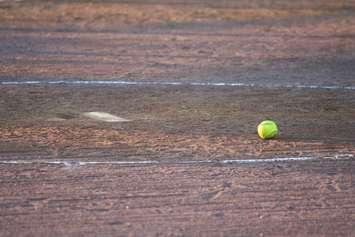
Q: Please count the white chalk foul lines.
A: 2